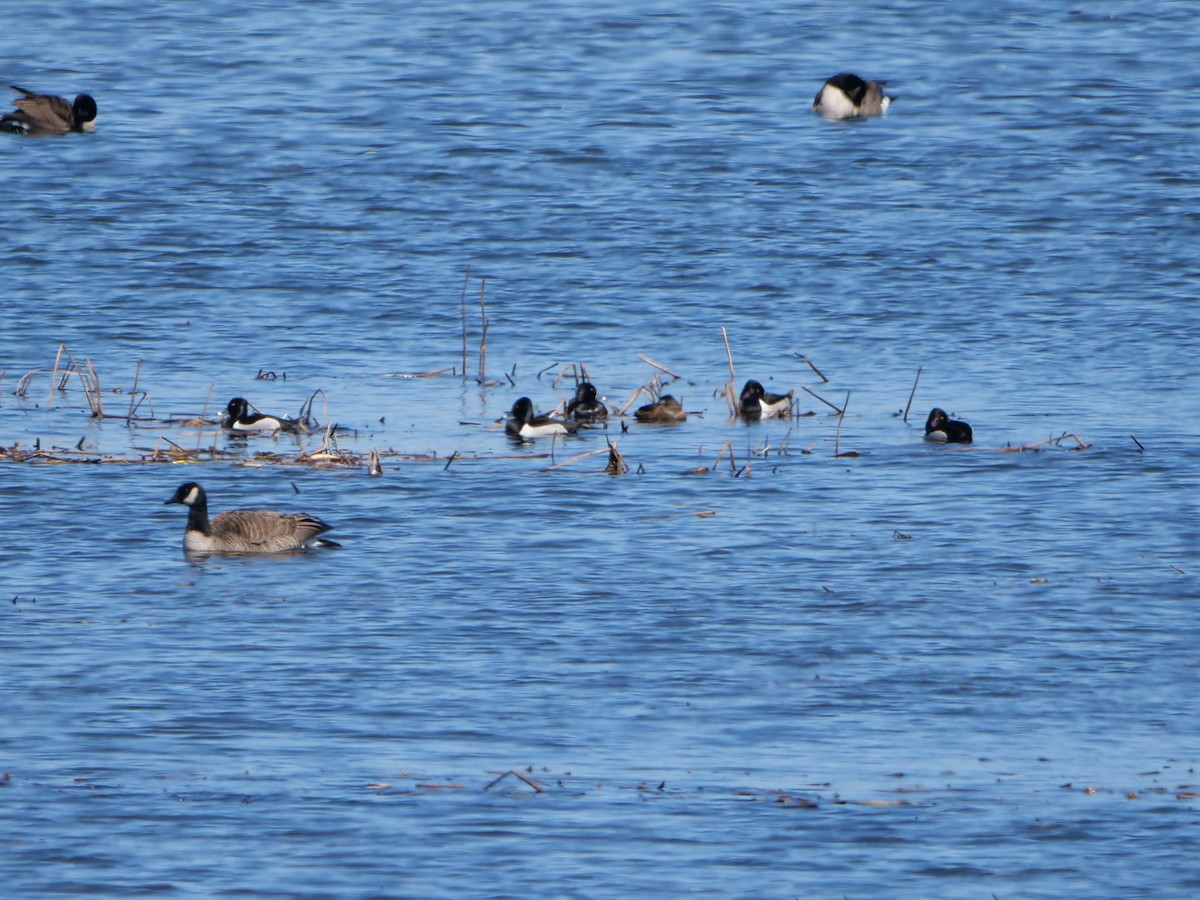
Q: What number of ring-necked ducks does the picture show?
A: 6